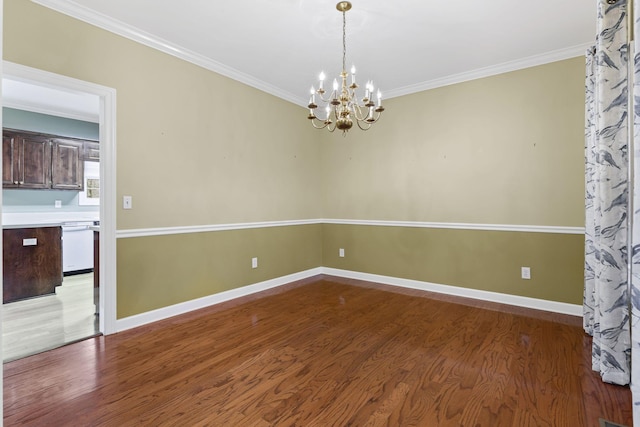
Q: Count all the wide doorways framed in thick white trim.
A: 1